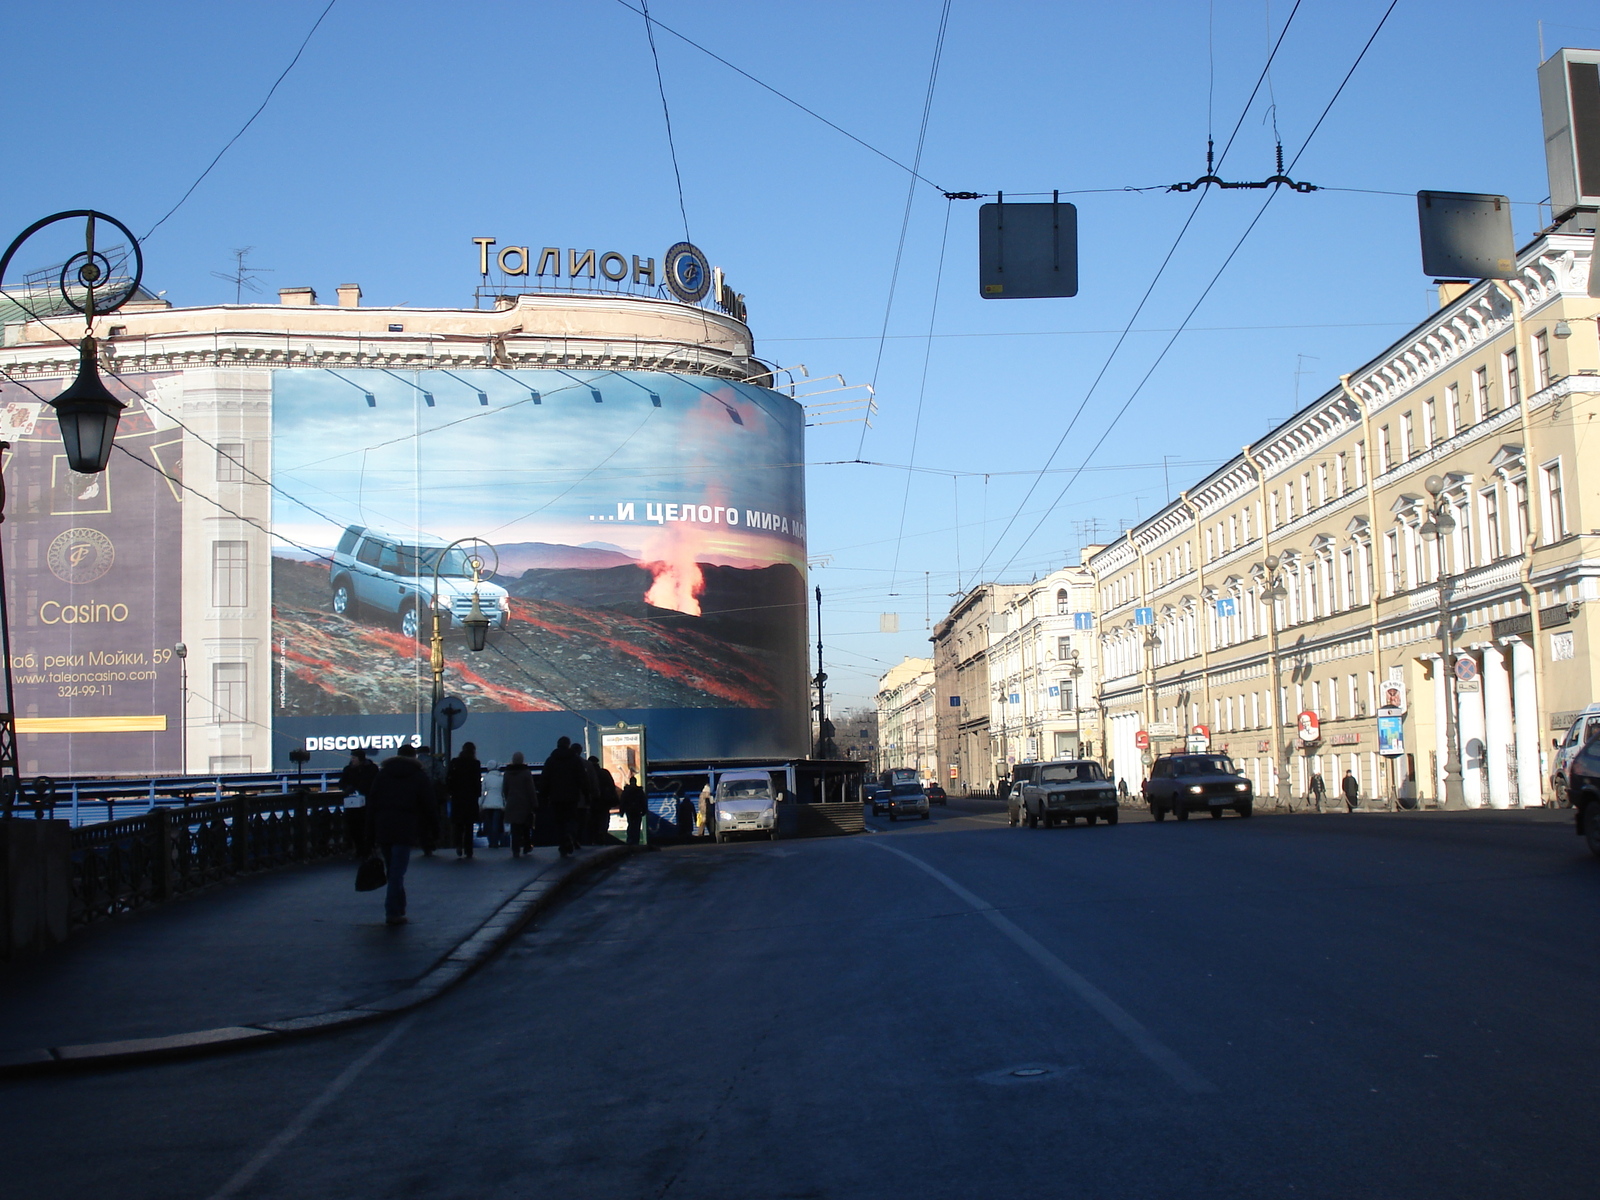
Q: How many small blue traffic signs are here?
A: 6